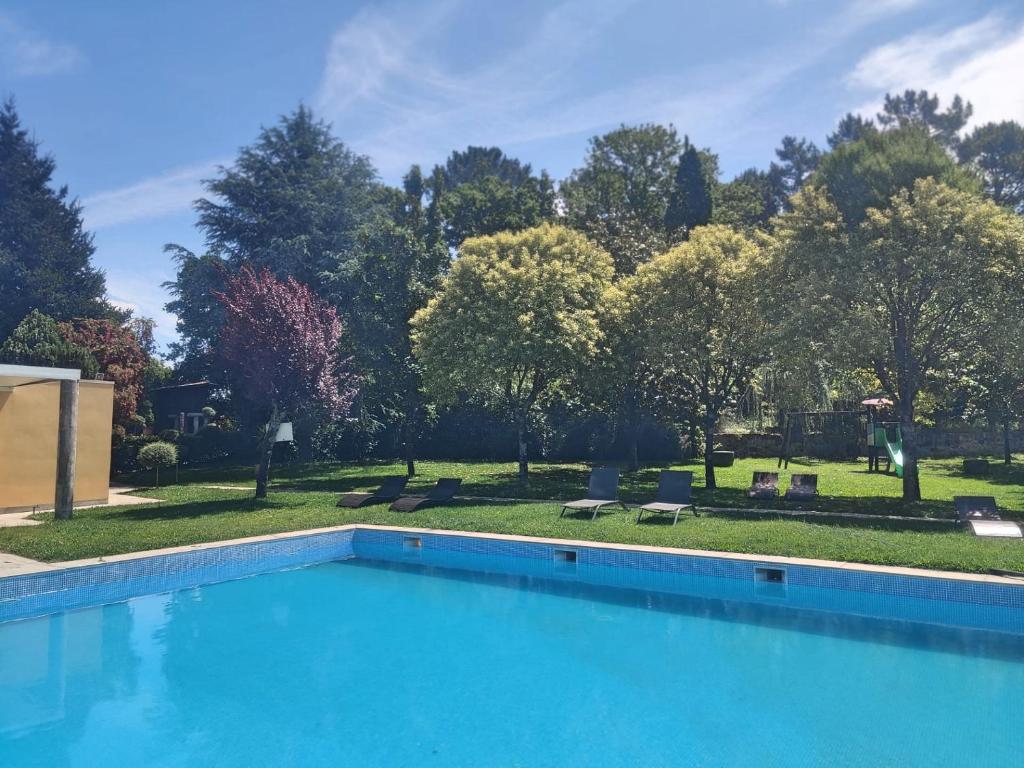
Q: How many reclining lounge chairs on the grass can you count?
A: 7